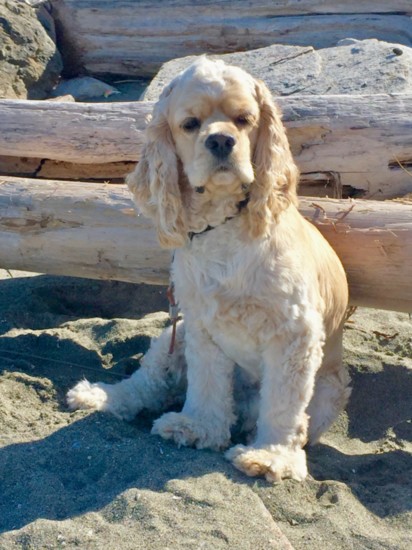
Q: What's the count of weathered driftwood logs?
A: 3